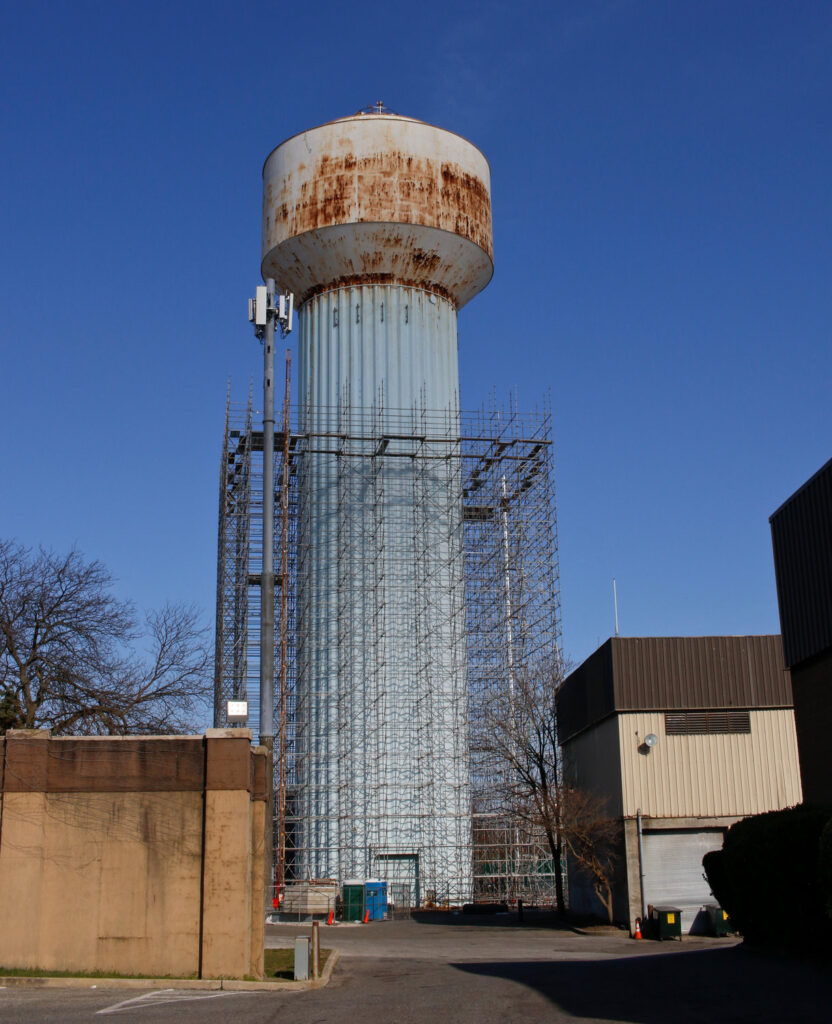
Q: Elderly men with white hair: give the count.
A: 0